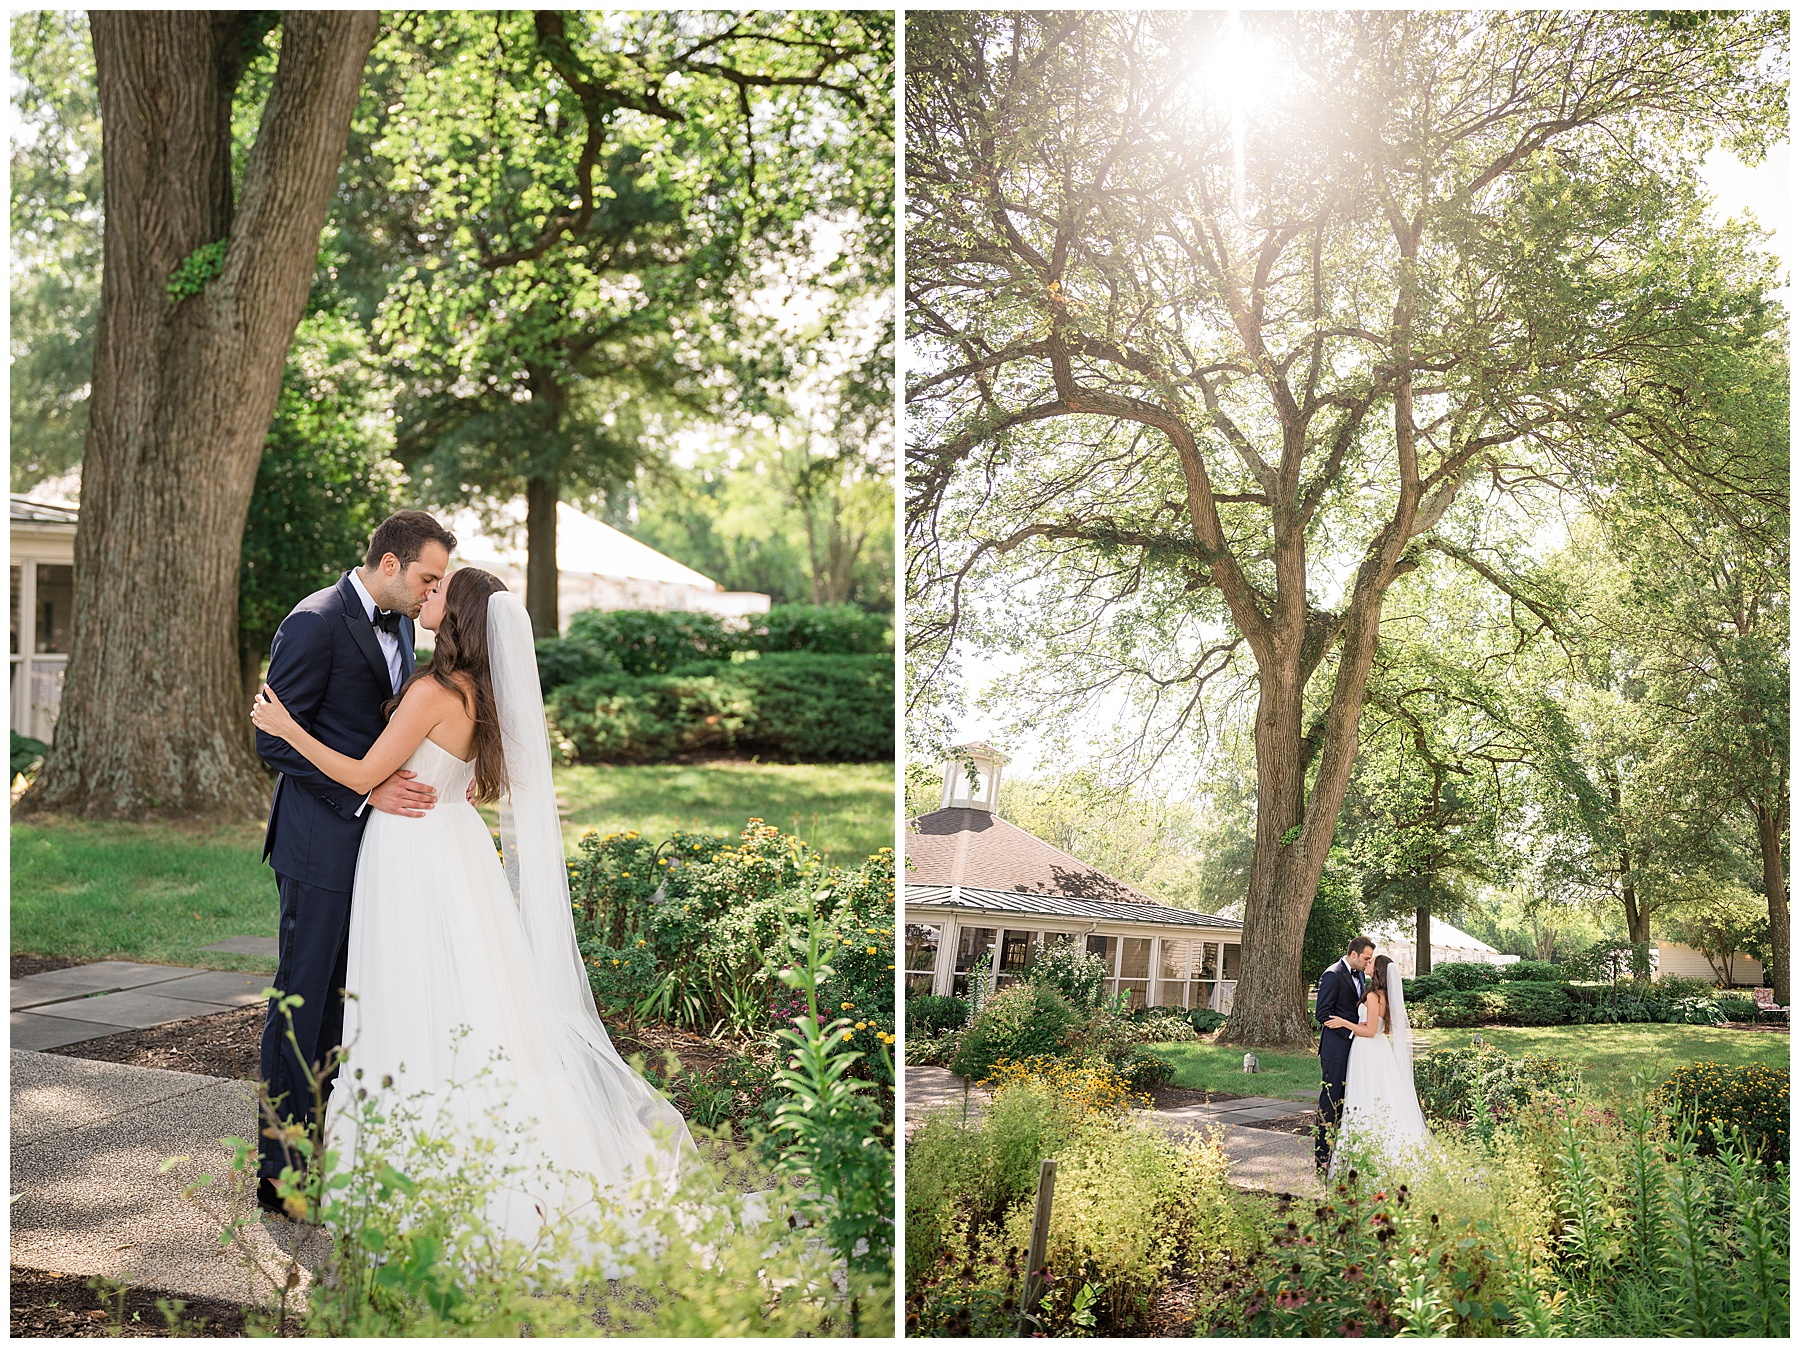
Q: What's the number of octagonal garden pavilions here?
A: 1